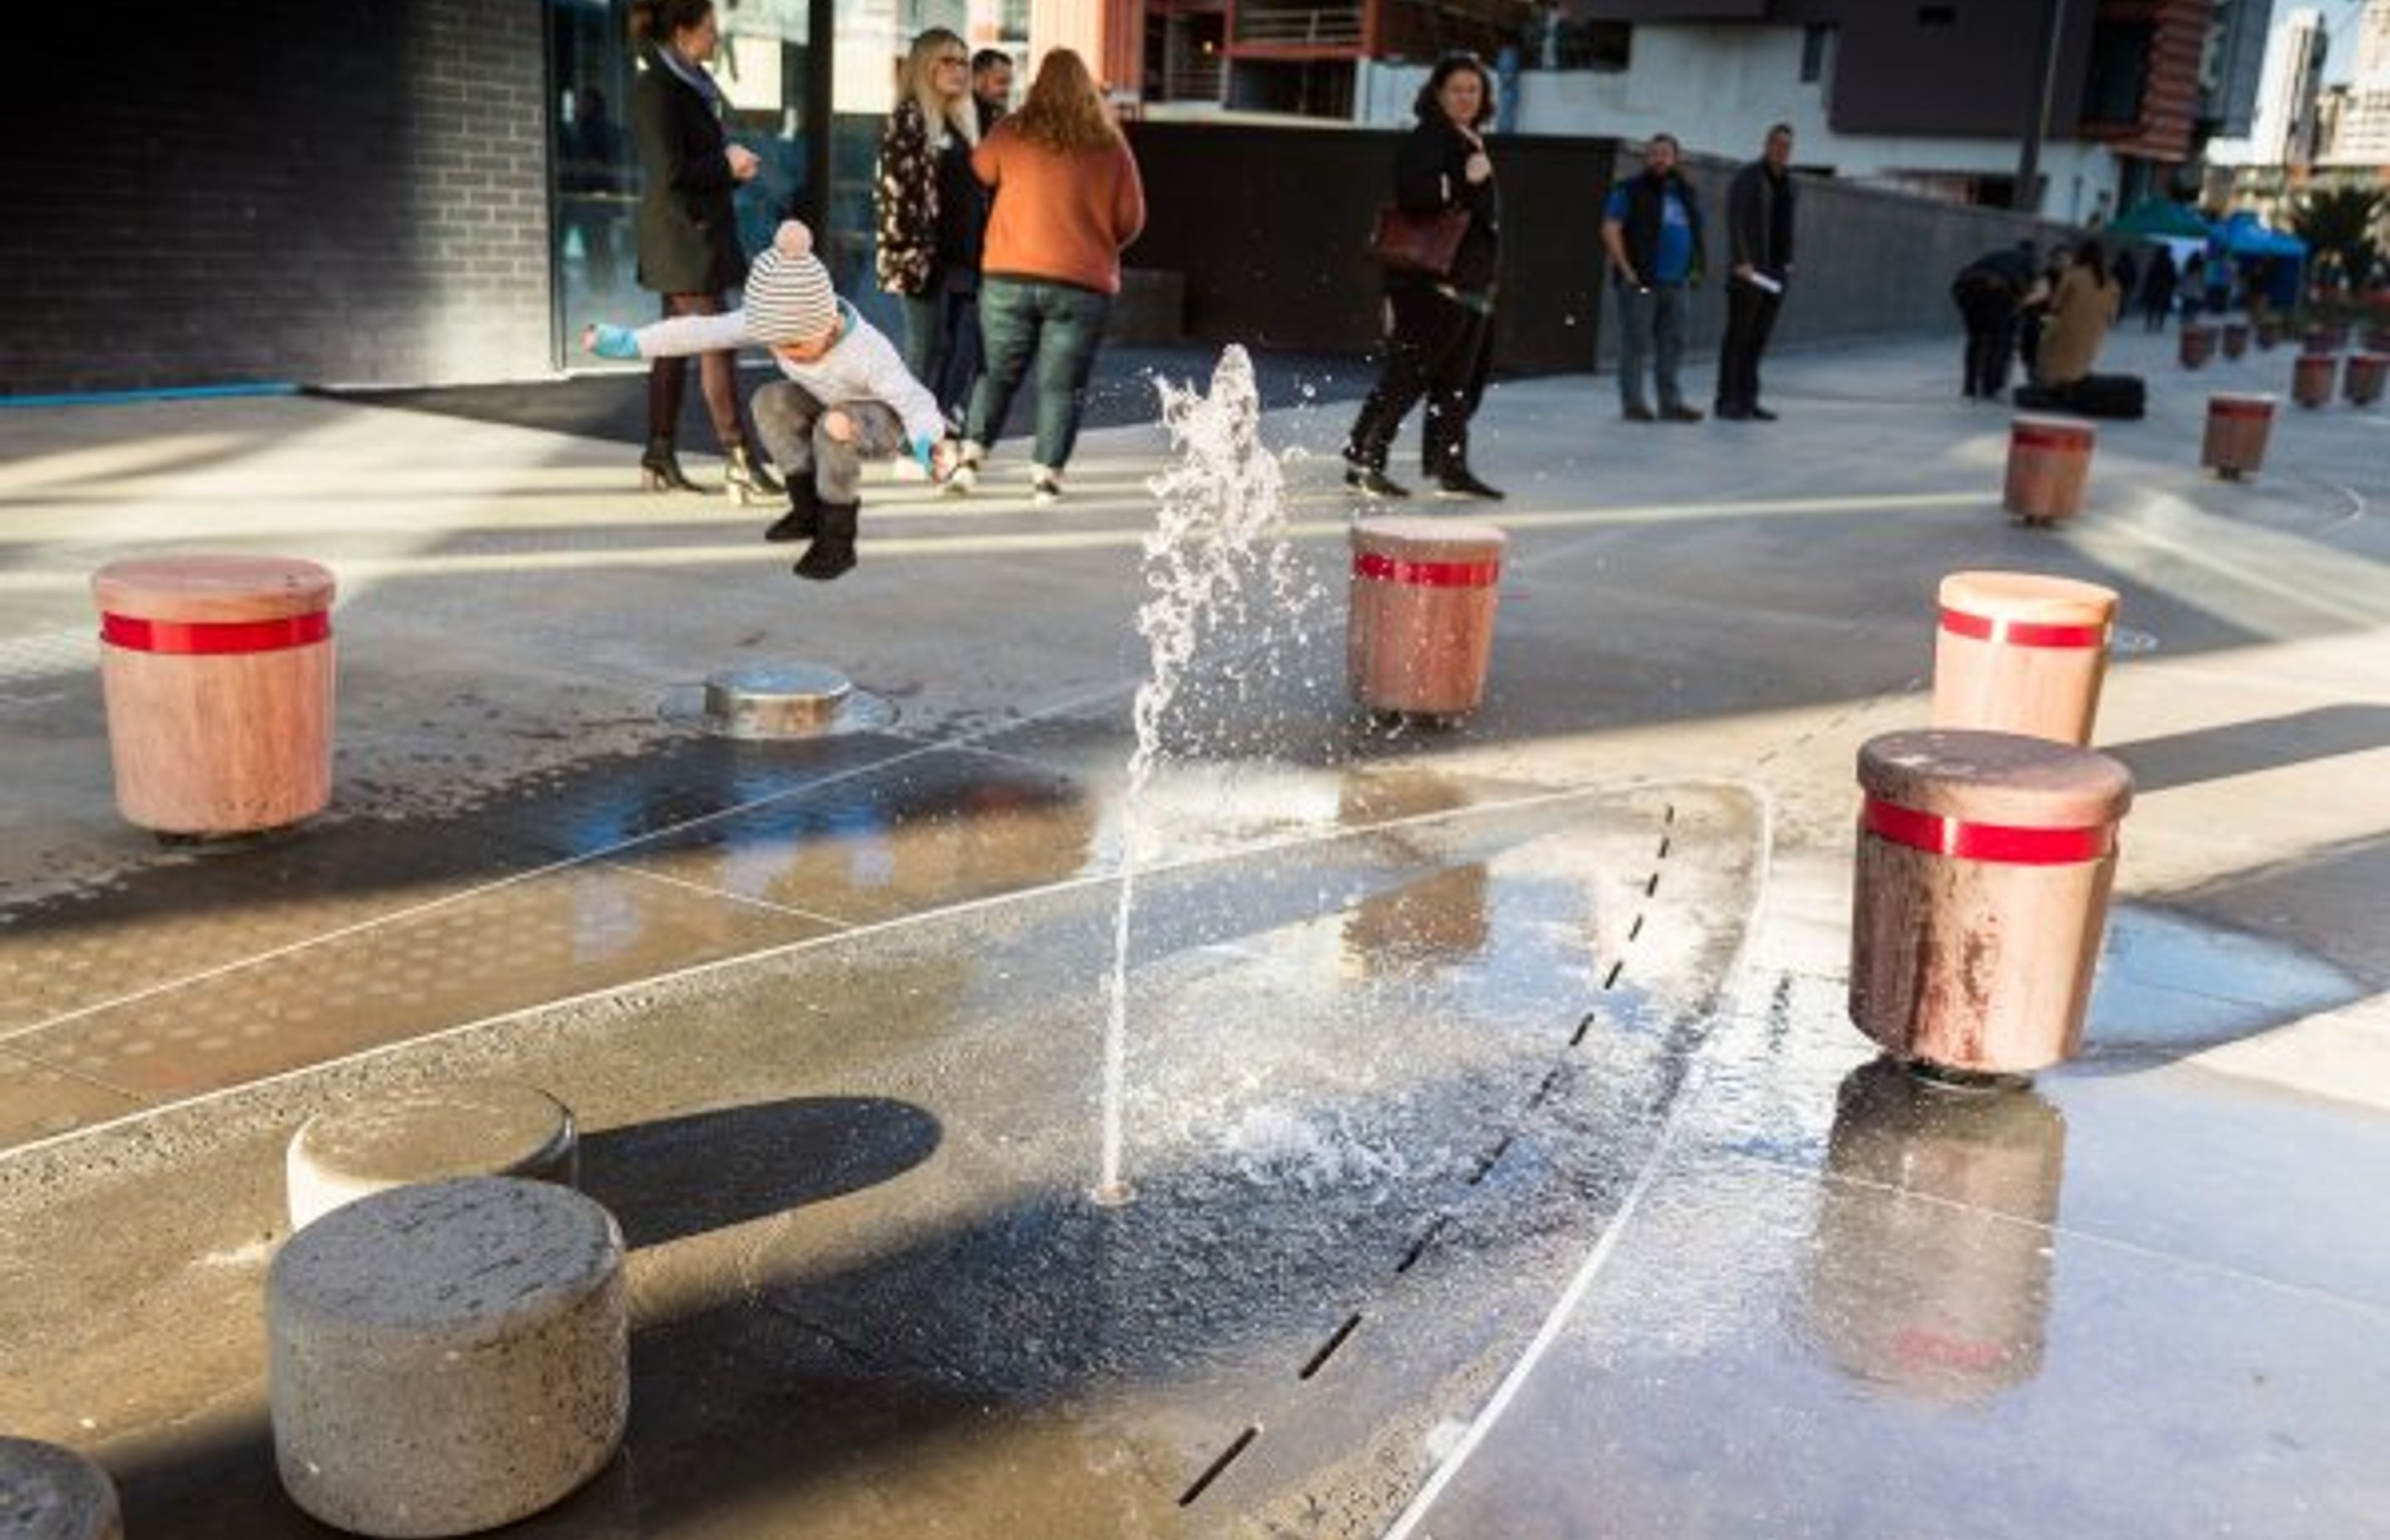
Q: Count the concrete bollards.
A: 3